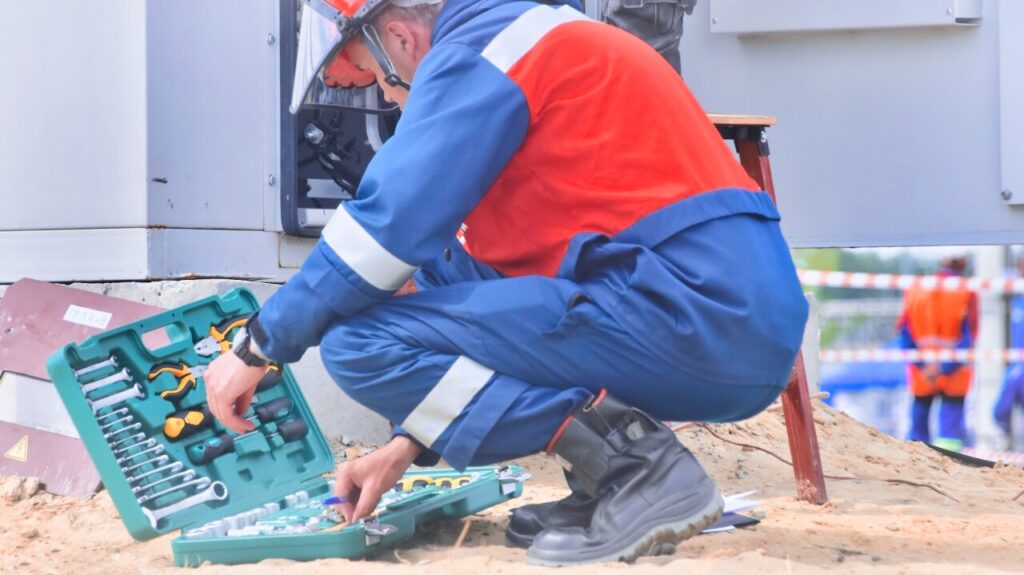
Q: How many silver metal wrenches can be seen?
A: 14